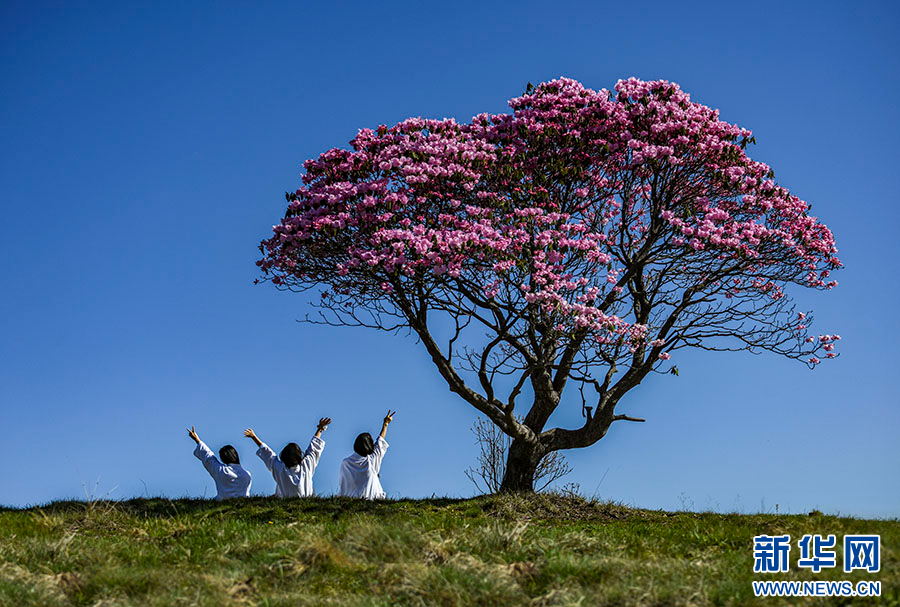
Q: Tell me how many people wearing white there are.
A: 3